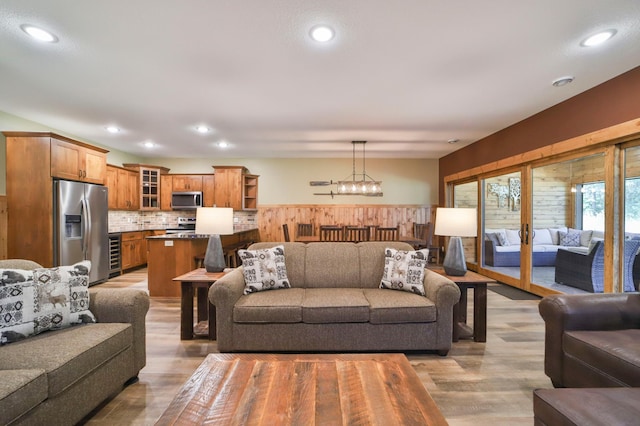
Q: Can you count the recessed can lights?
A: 7